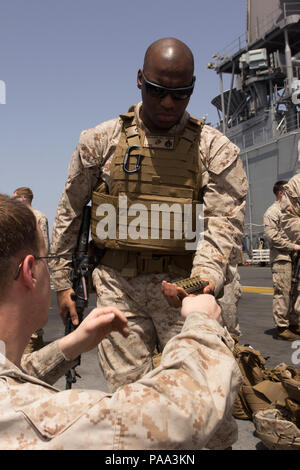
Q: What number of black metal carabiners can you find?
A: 1